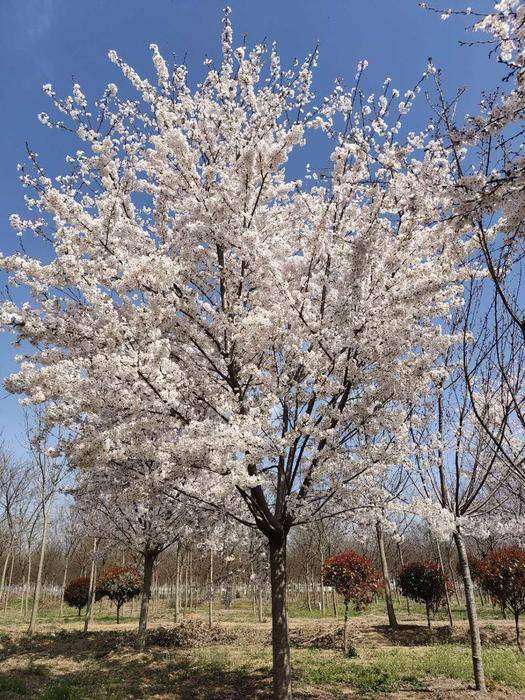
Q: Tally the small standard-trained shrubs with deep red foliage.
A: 5